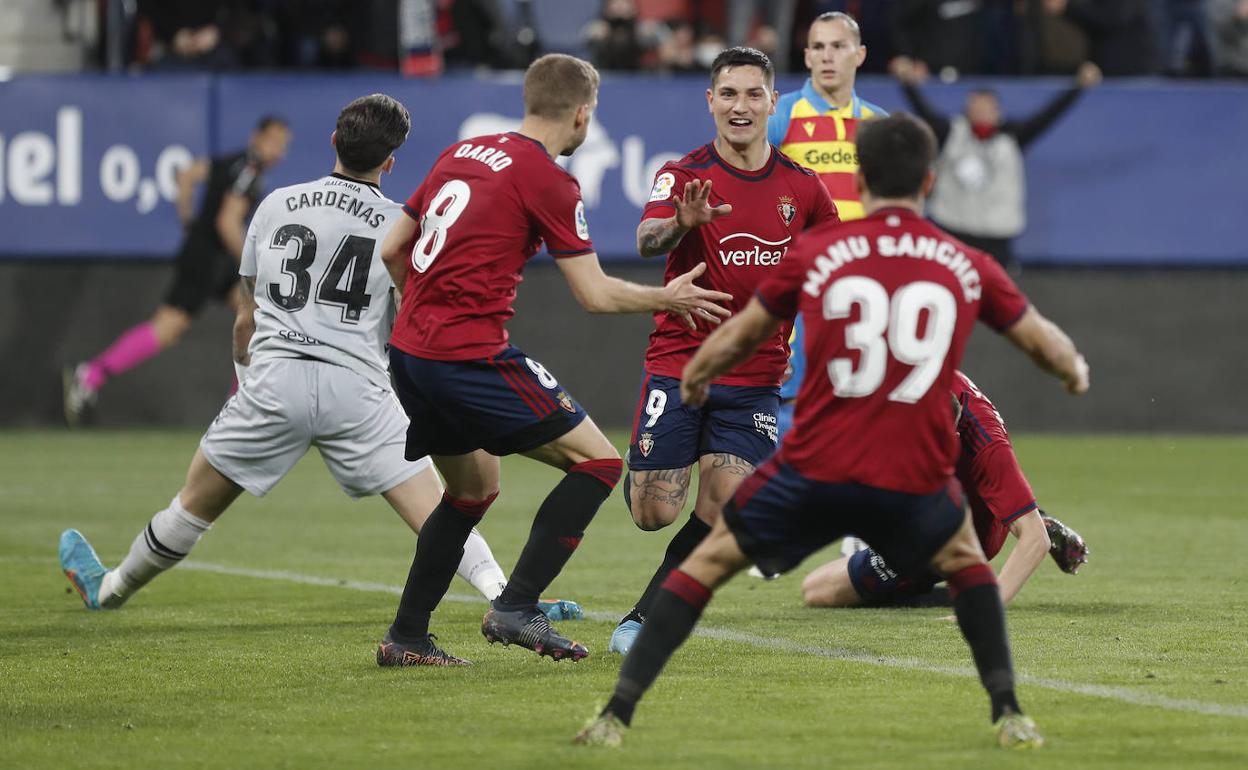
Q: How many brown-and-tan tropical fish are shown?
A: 0